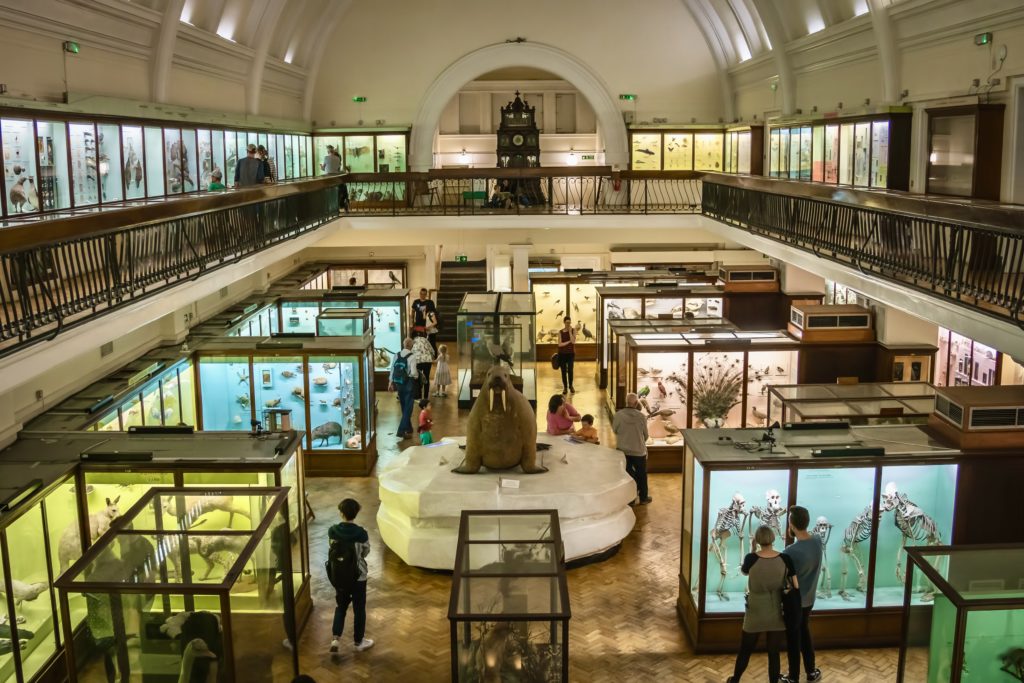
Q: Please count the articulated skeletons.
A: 5